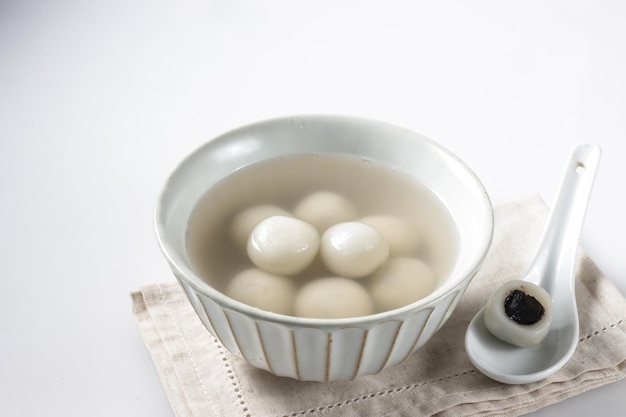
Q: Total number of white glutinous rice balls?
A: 9